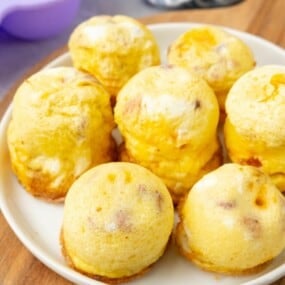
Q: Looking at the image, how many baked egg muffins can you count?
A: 7